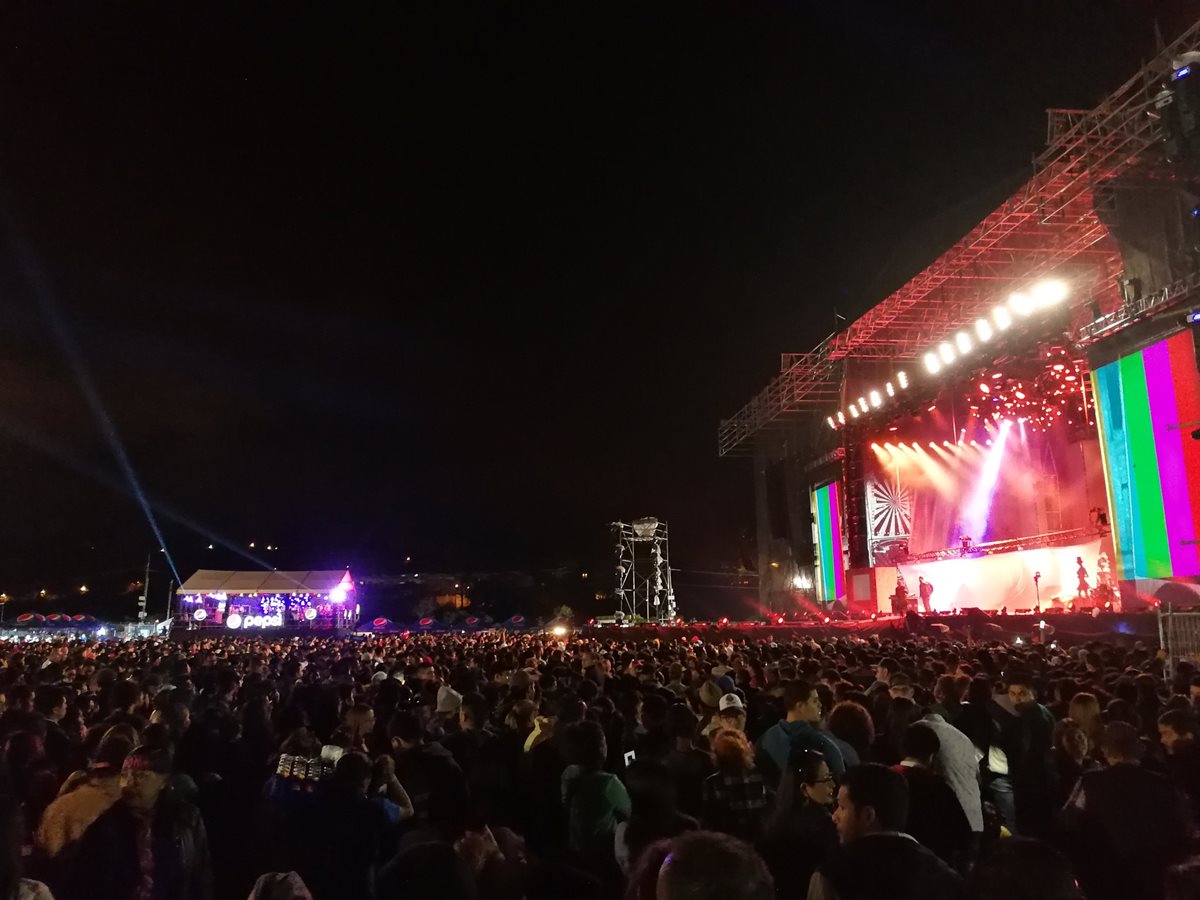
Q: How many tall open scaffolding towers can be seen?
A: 1